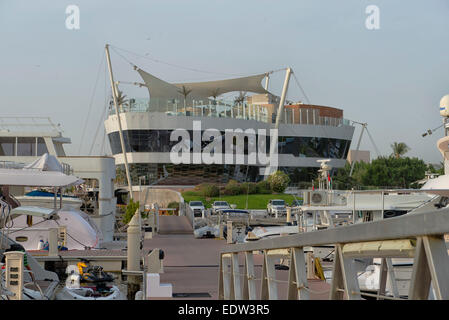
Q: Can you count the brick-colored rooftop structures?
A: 1